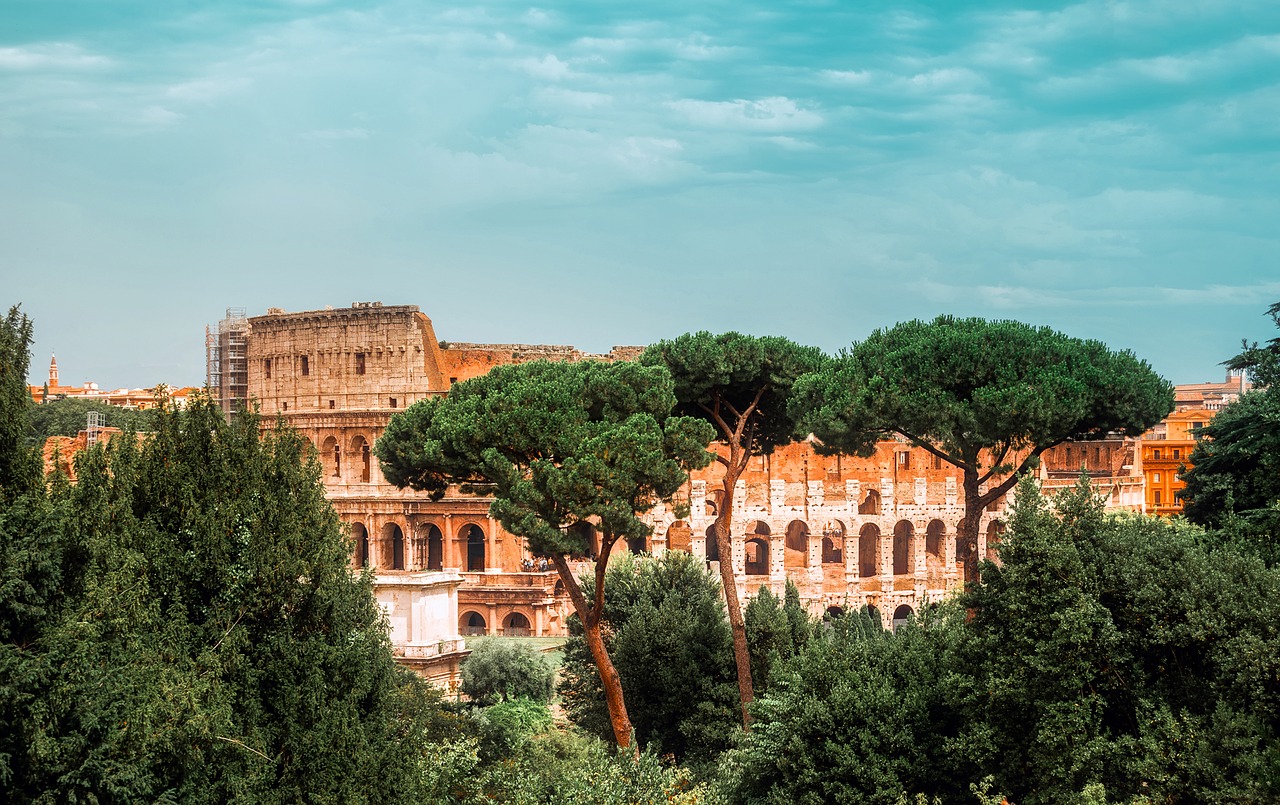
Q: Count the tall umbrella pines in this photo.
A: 3